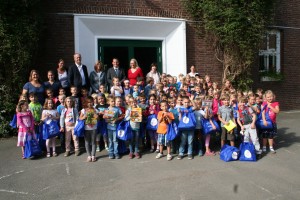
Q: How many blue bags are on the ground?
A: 2